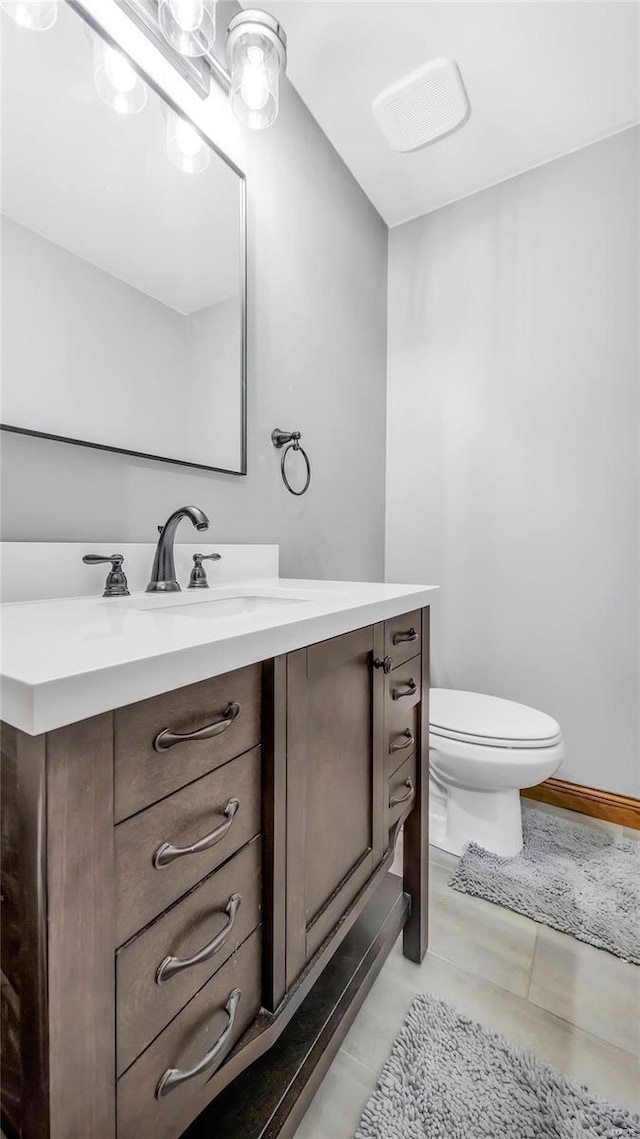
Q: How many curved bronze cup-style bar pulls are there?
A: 8